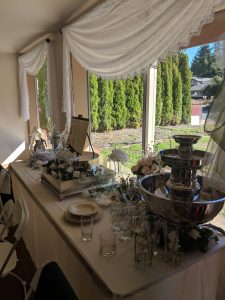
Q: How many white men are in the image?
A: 0